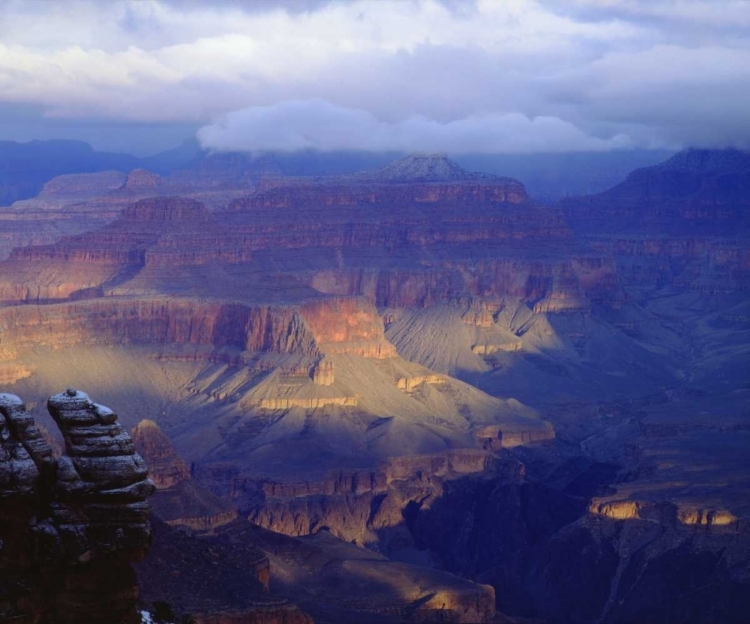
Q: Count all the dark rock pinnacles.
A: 2